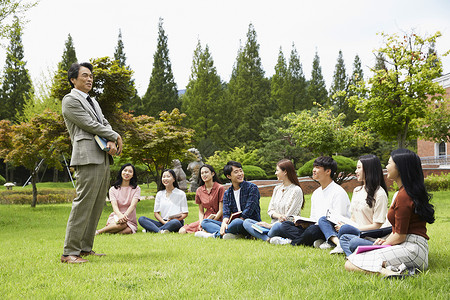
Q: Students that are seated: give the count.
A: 8